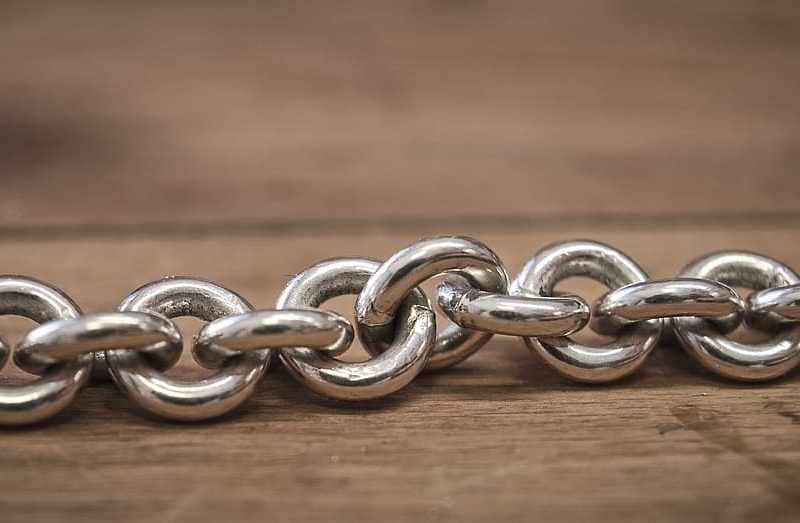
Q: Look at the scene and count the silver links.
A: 12